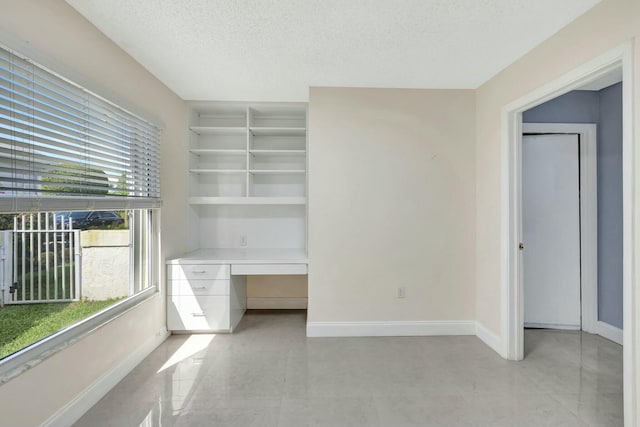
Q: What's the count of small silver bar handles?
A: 3